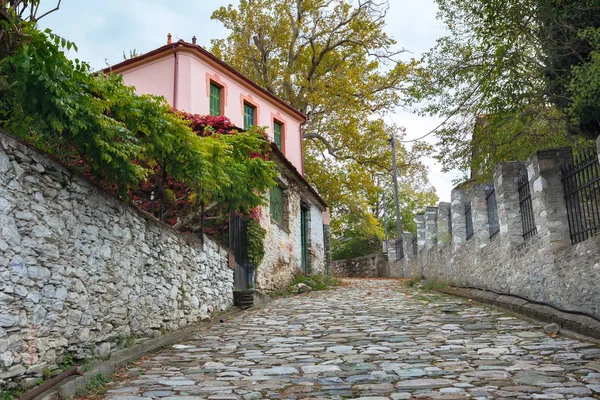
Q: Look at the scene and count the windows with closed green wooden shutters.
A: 4